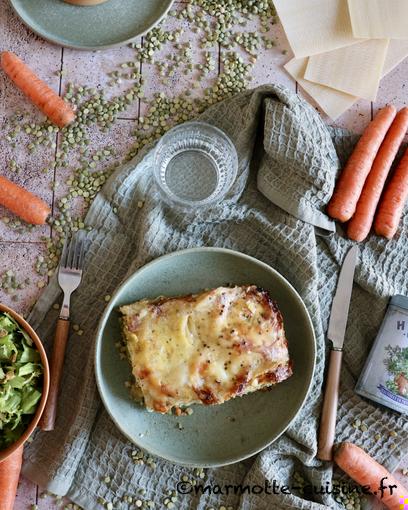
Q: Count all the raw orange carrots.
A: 7